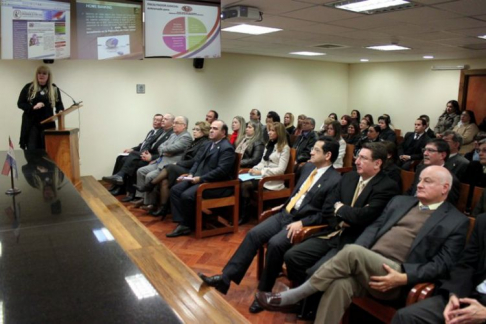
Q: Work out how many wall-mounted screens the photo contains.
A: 3